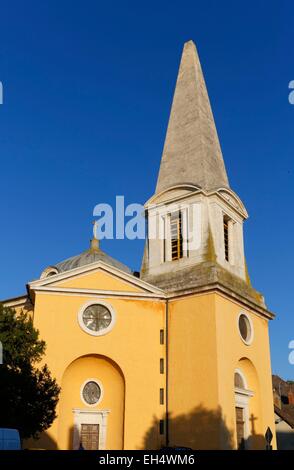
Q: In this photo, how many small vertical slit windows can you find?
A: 4